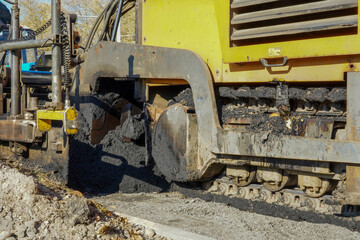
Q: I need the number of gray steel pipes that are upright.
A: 2